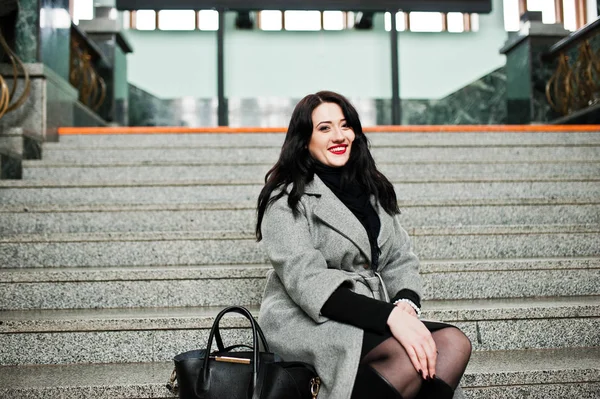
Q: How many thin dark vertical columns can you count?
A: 2